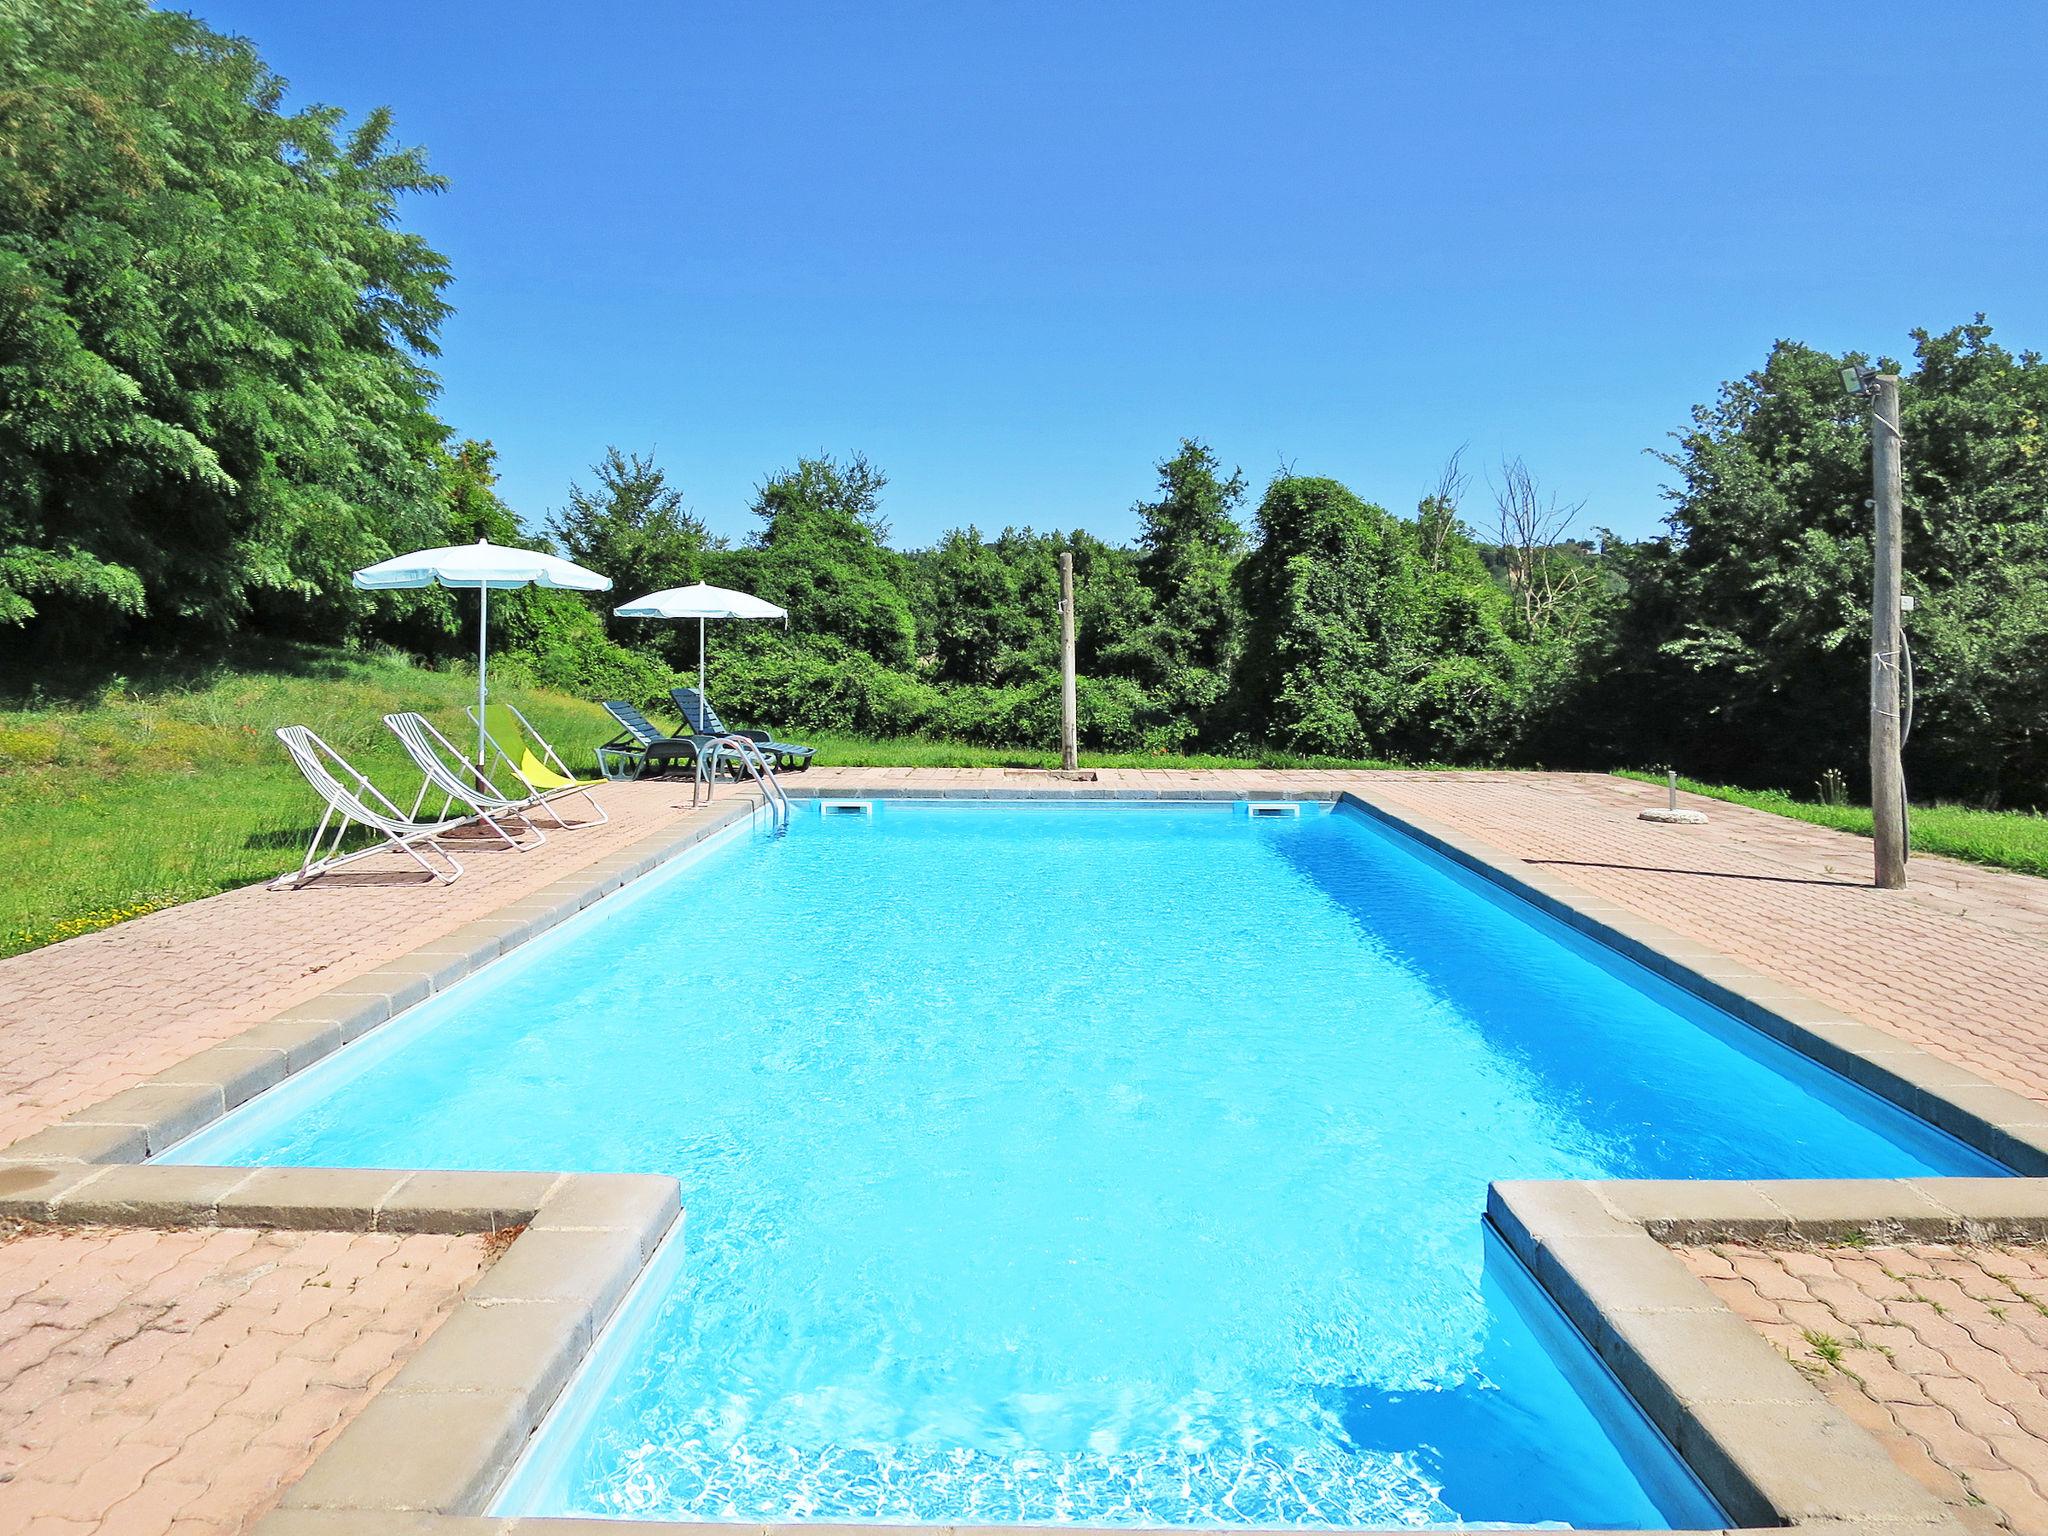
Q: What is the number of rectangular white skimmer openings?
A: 2